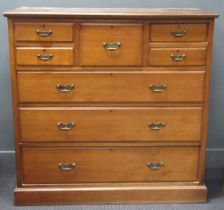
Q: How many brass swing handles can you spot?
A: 11